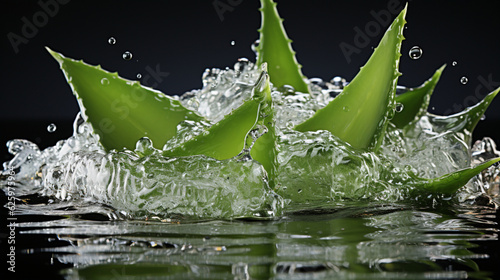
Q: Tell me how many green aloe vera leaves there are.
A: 7